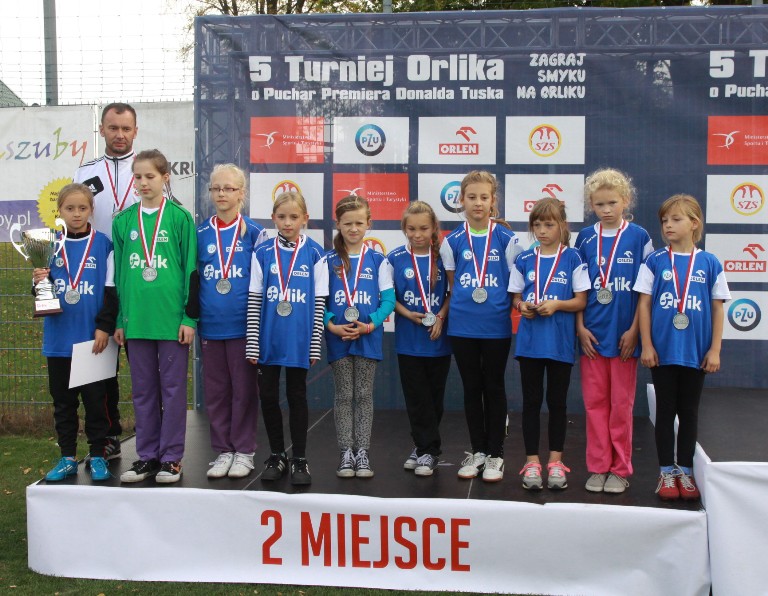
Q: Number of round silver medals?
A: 9